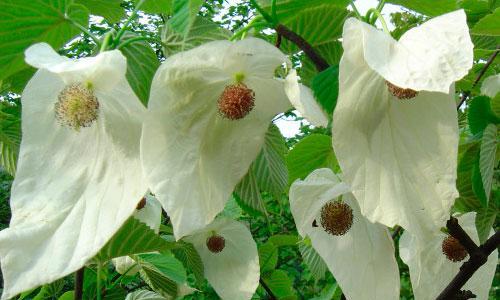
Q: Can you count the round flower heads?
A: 7